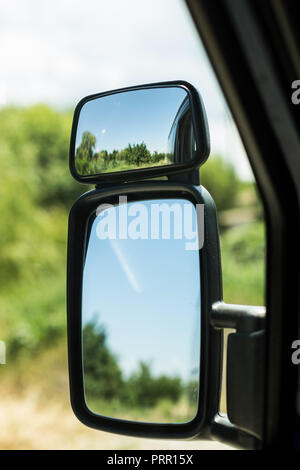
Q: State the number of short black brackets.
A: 2